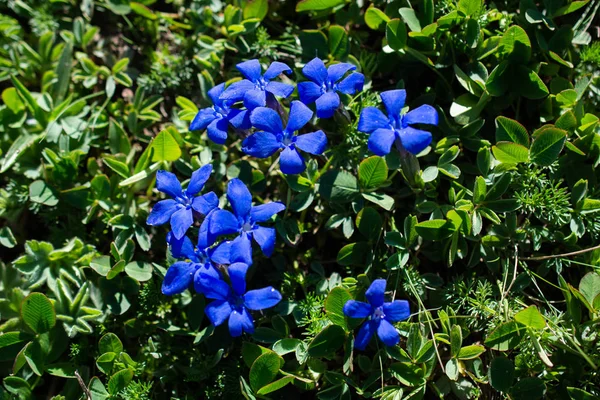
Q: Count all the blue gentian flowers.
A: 10